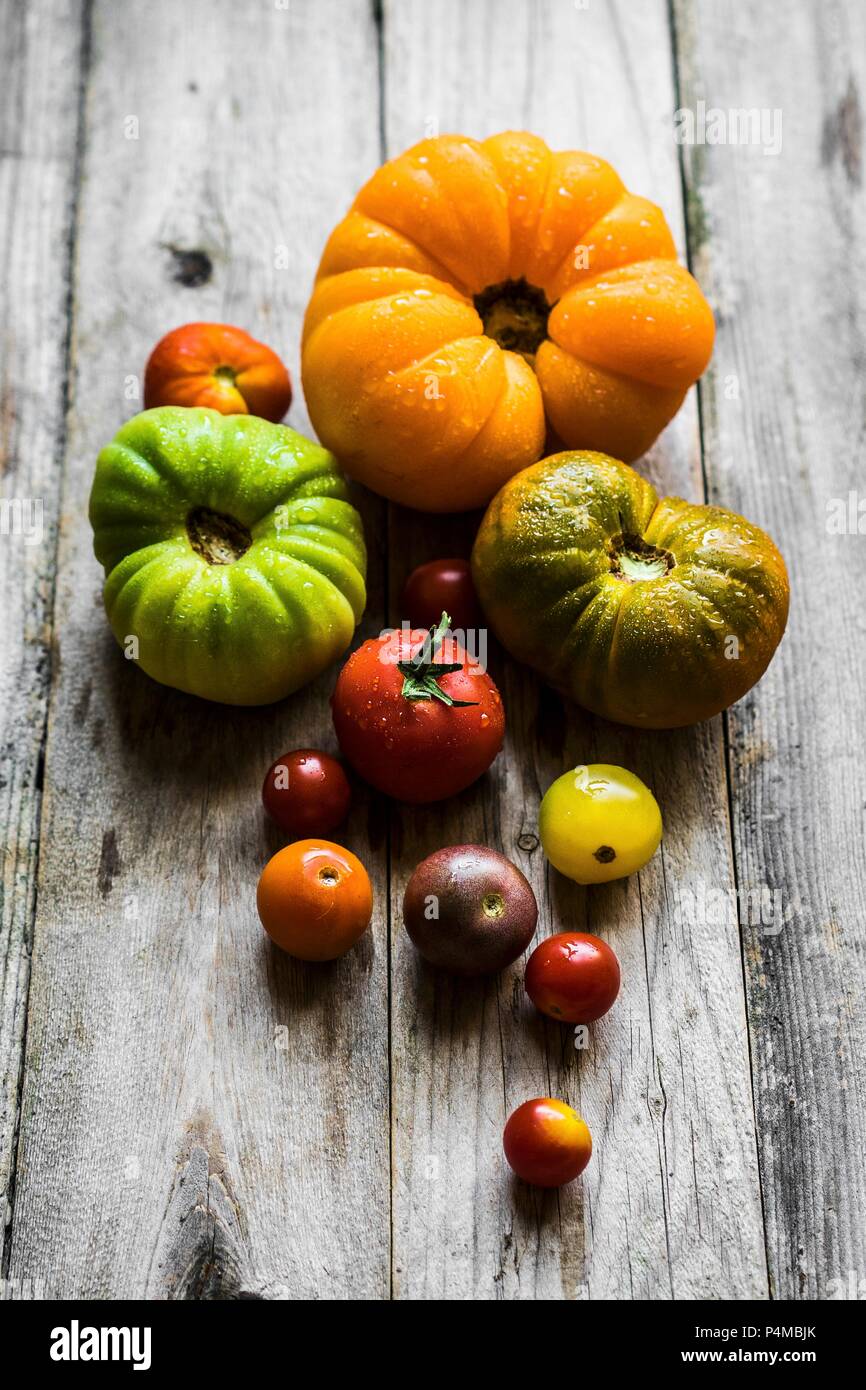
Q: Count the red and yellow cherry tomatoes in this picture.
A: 5